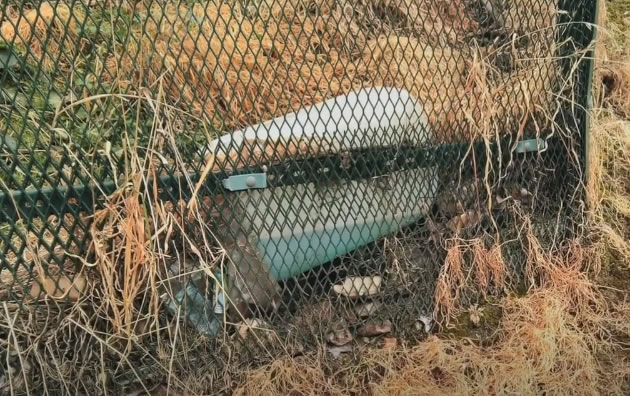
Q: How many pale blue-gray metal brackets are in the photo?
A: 2